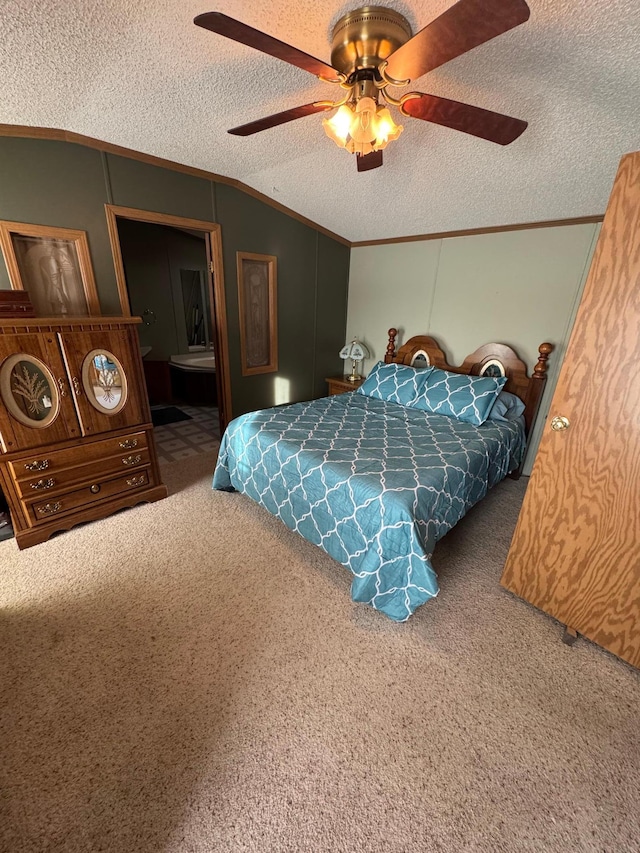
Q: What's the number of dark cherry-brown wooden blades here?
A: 5